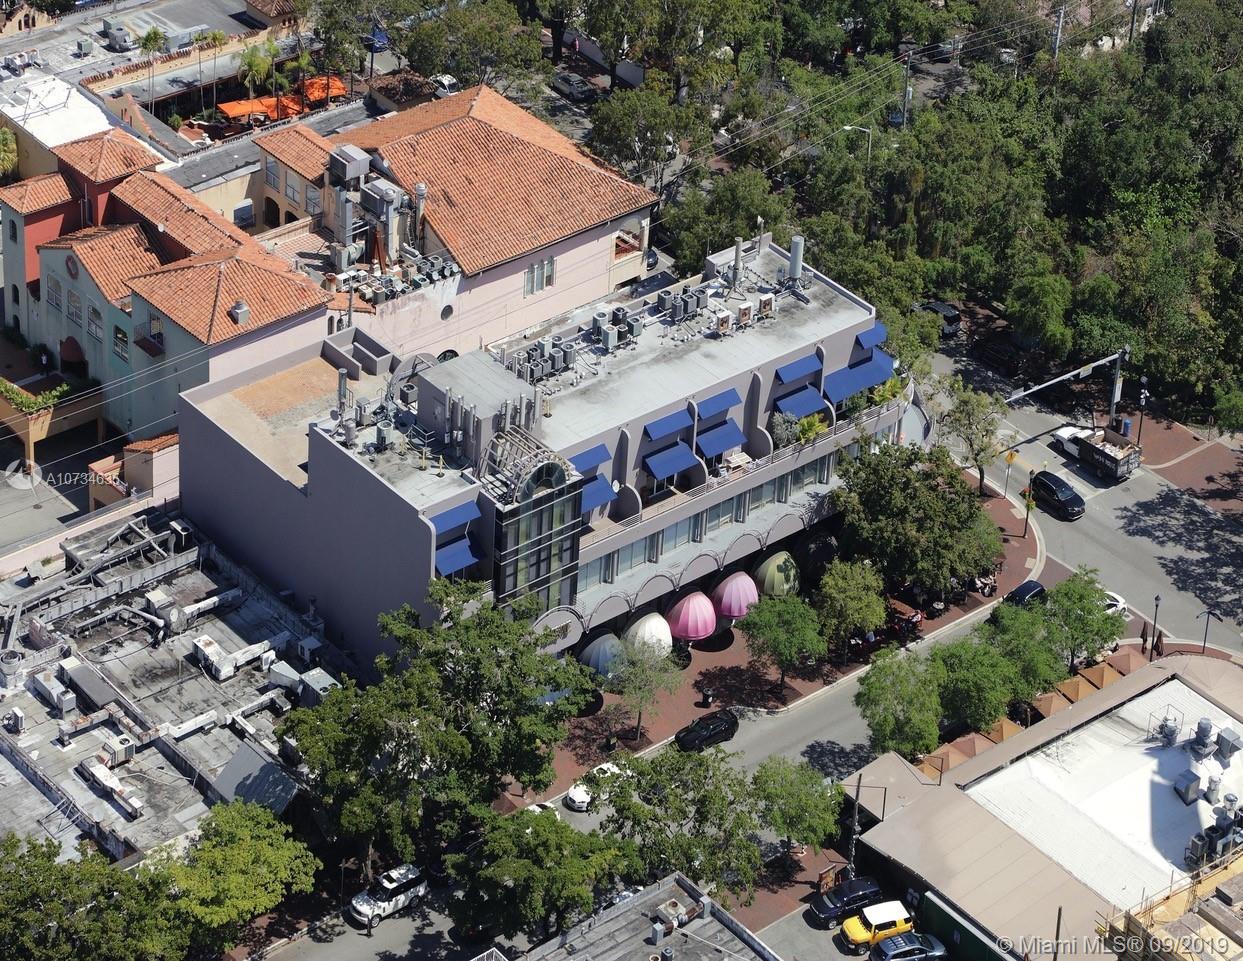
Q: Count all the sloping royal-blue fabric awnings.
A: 12